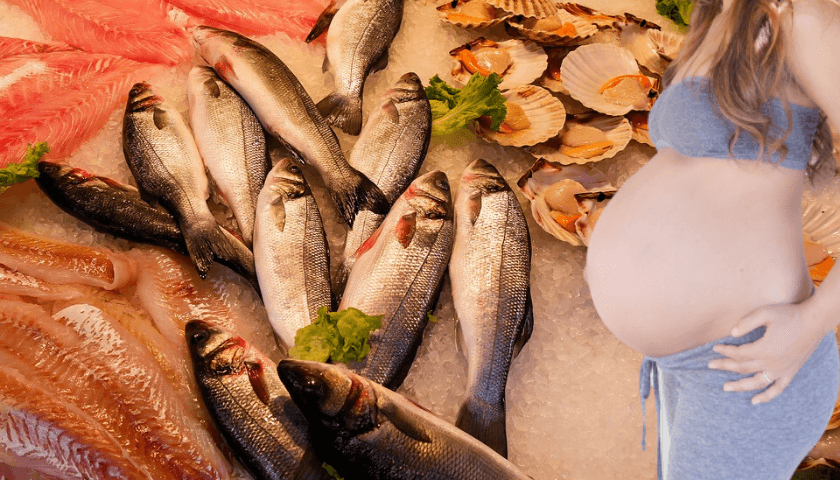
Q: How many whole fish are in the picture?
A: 11